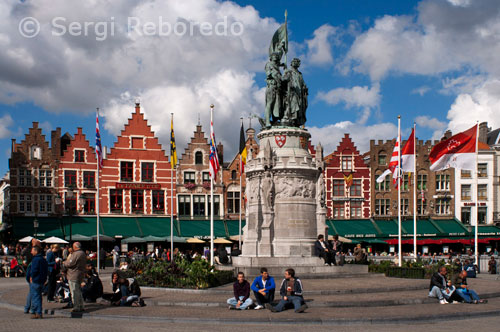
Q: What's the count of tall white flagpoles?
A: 7